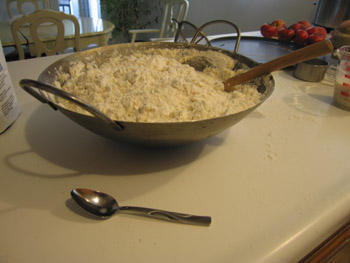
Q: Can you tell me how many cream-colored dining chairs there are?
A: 3